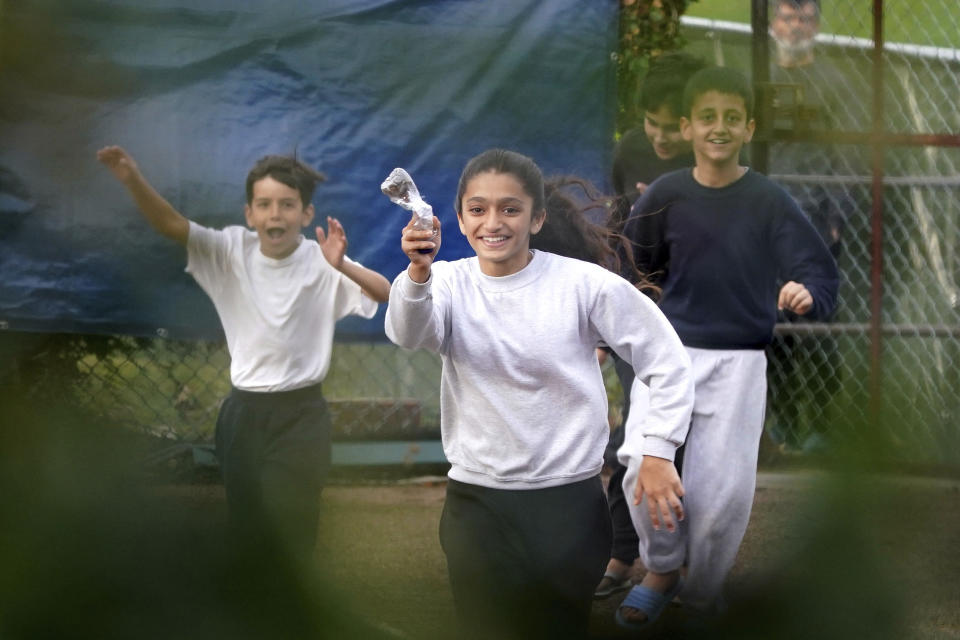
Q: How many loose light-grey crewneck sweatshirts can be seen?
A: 1